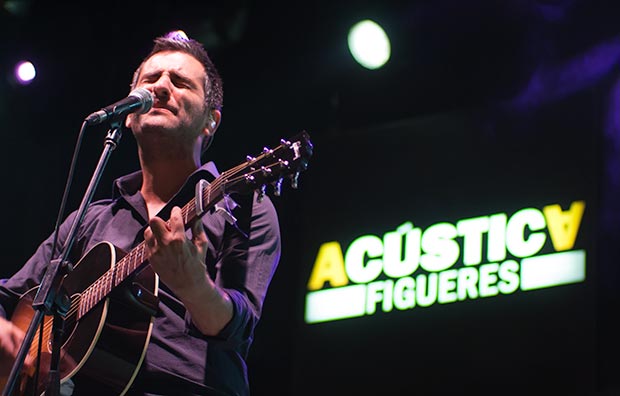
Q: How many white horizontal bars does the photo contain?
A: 2